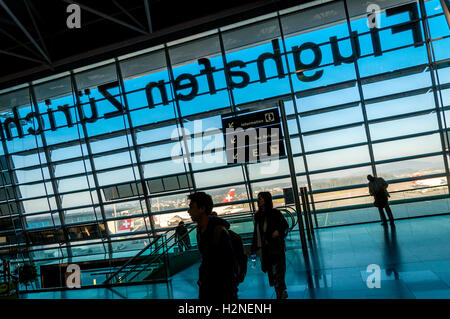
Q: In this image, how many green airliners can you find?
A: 0